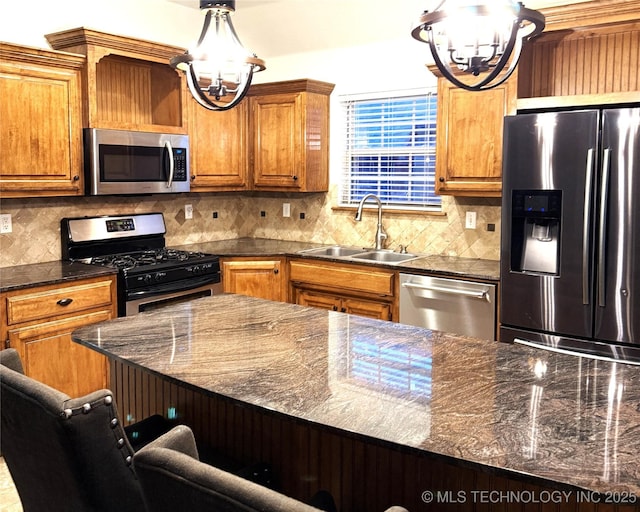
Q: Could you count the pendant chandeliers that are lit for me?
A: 2